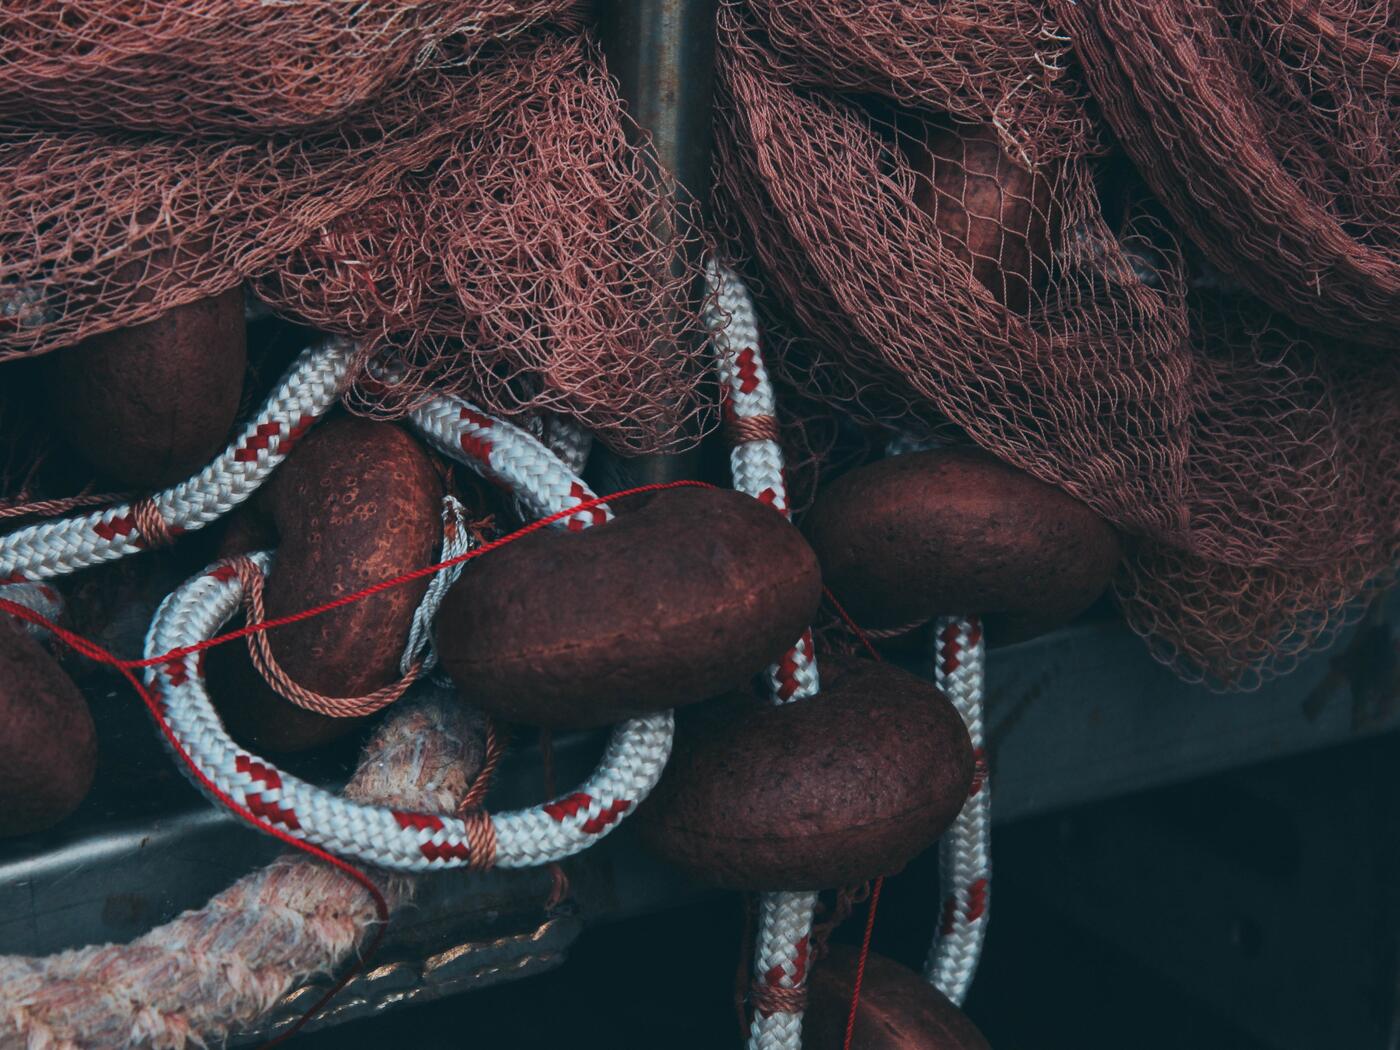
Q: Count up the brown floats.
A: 8